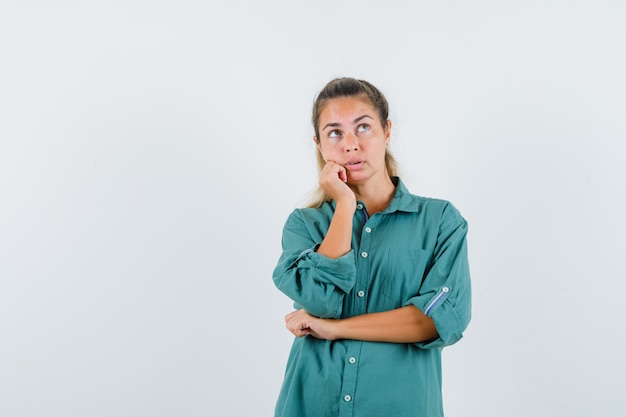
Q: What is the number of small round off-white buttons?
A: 7